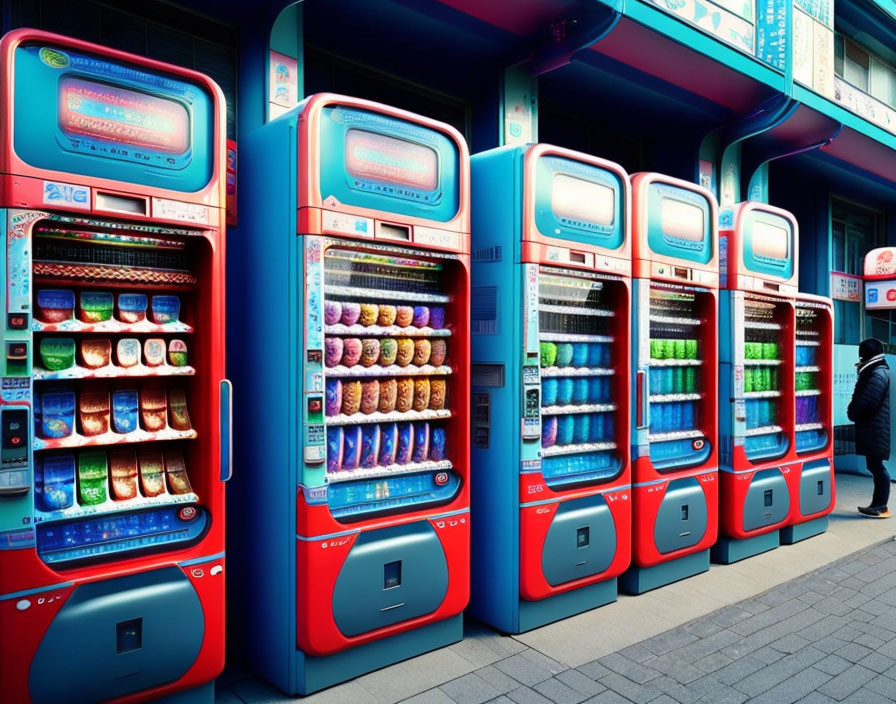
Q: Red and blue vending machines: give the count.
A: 6